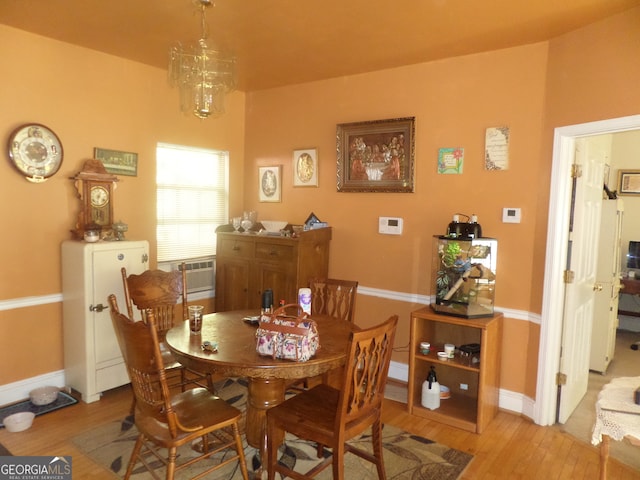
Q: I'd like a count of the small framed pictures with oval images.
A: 2